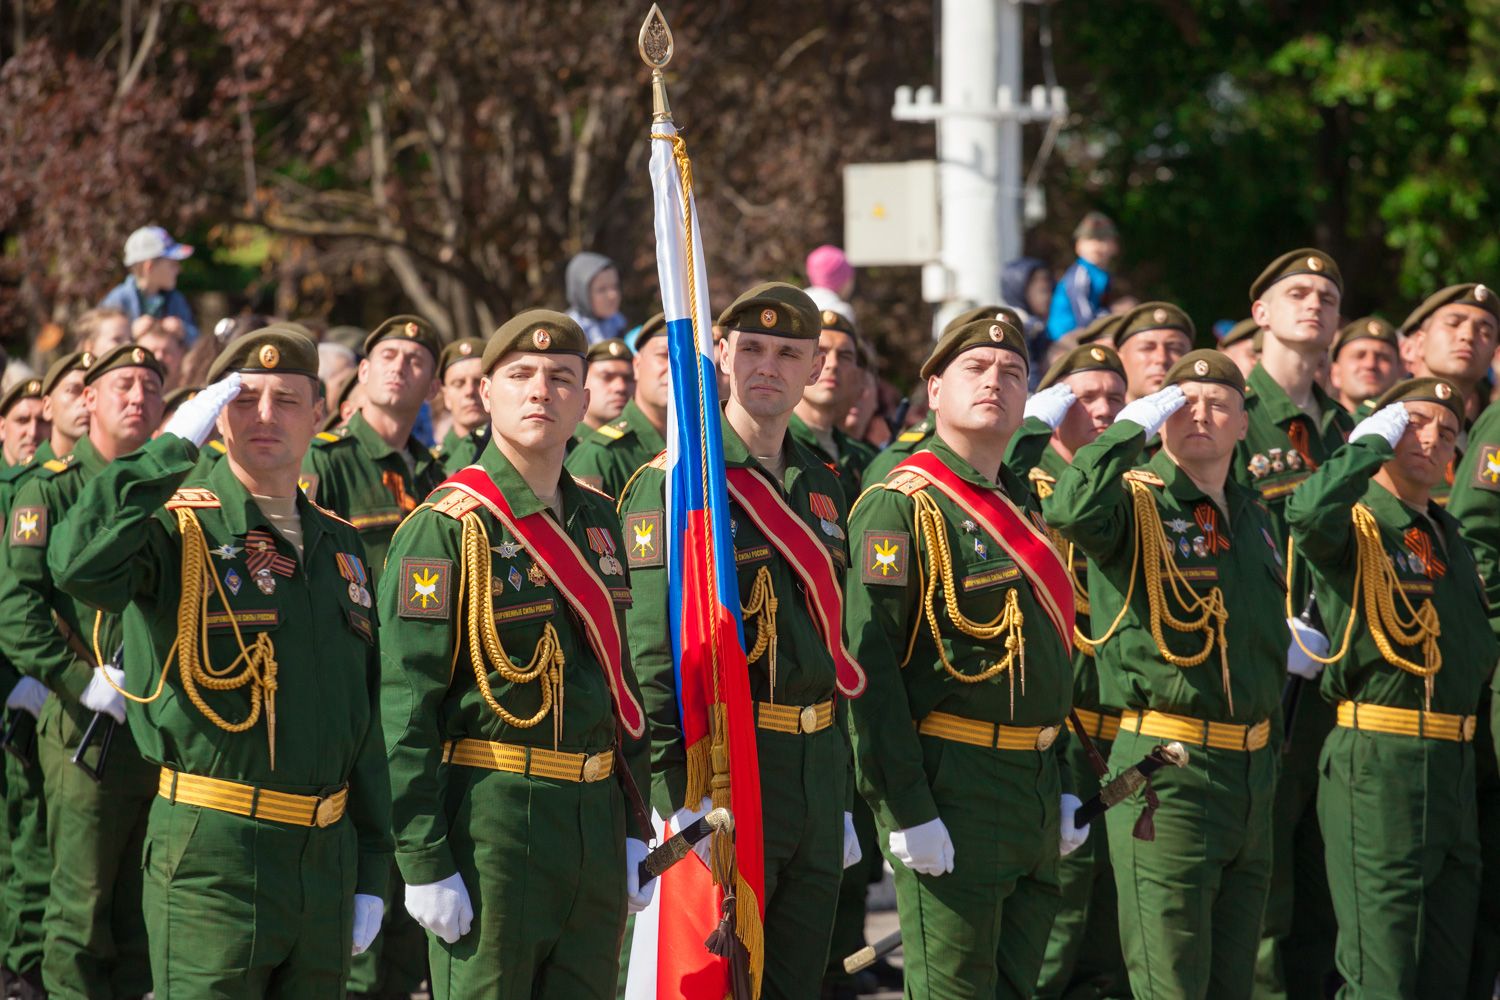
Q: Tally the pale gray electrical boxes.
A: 1